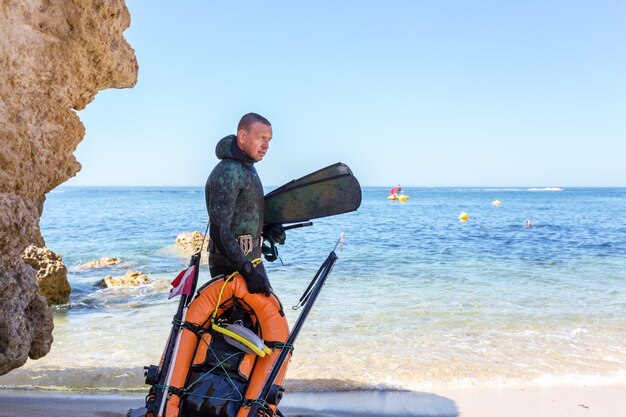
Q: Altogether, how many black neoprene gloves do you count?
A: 2